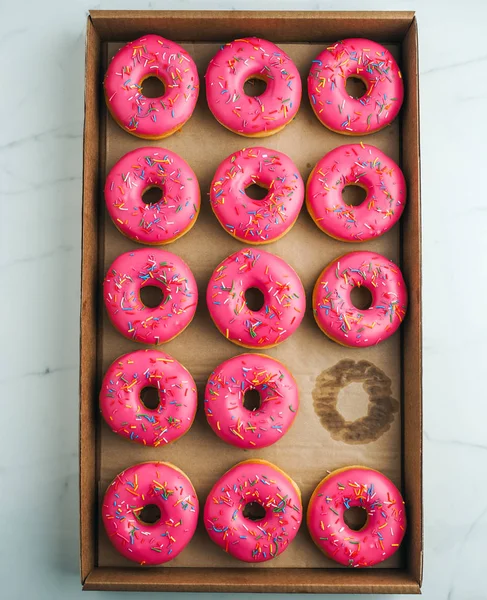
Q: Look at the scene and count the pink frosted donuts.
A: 14